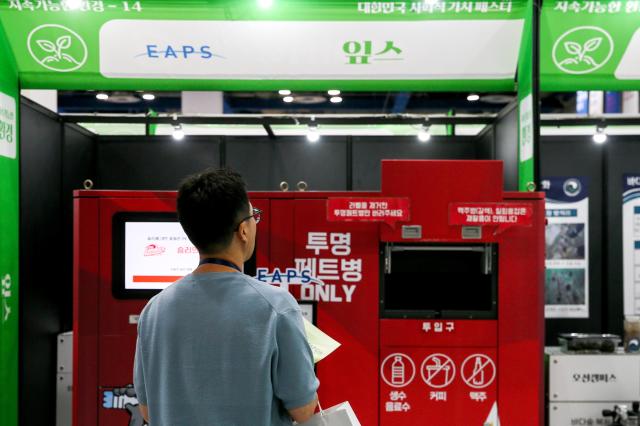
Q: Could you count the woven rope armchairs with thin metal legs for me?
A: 0